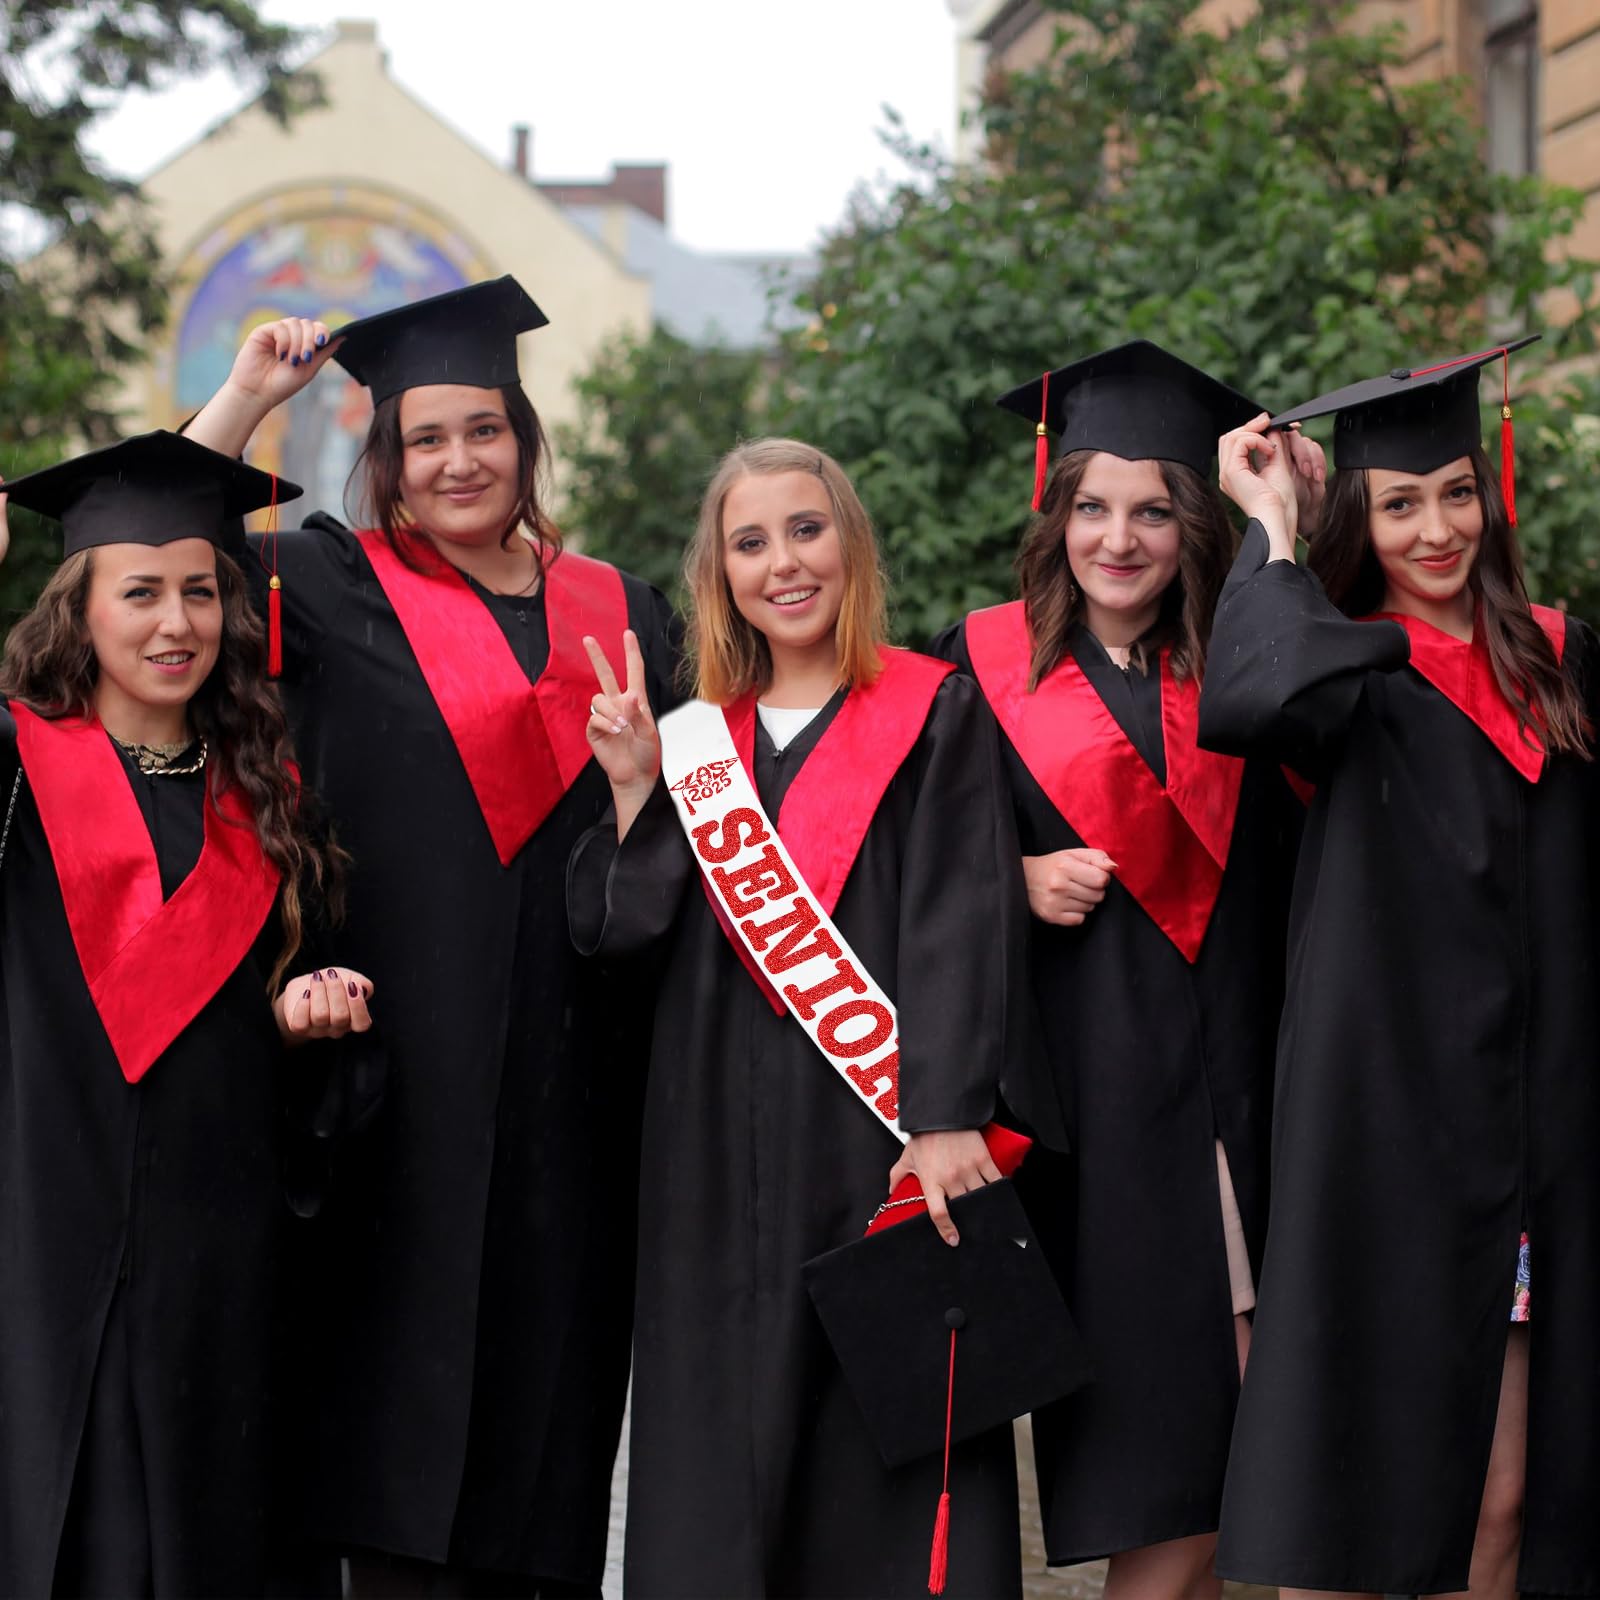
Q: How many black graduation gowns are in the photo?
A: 5